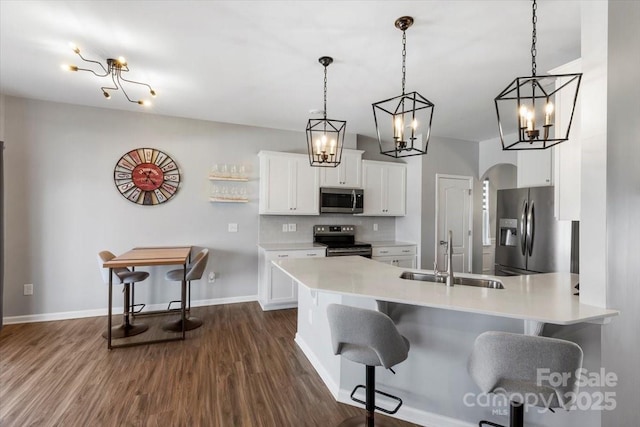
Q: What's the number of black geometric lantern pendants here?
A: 3